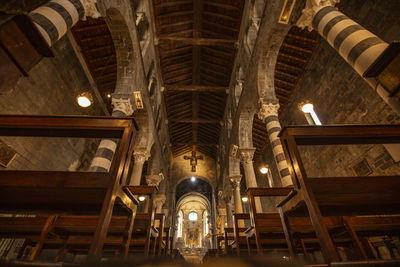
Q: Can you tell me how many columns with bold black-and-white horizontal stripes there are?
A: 4